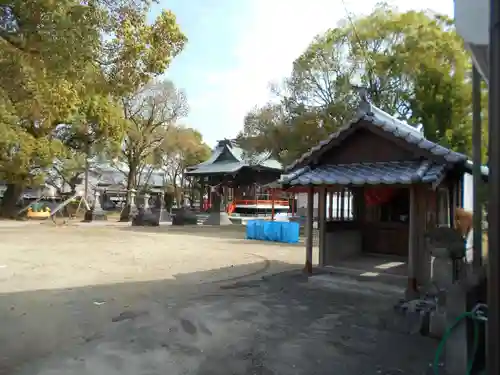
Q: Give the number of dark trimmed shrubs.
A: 2